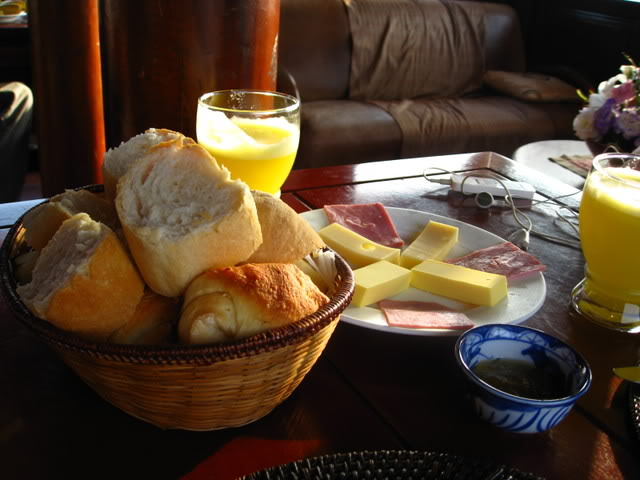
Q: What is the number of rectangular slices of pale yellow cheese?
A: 4